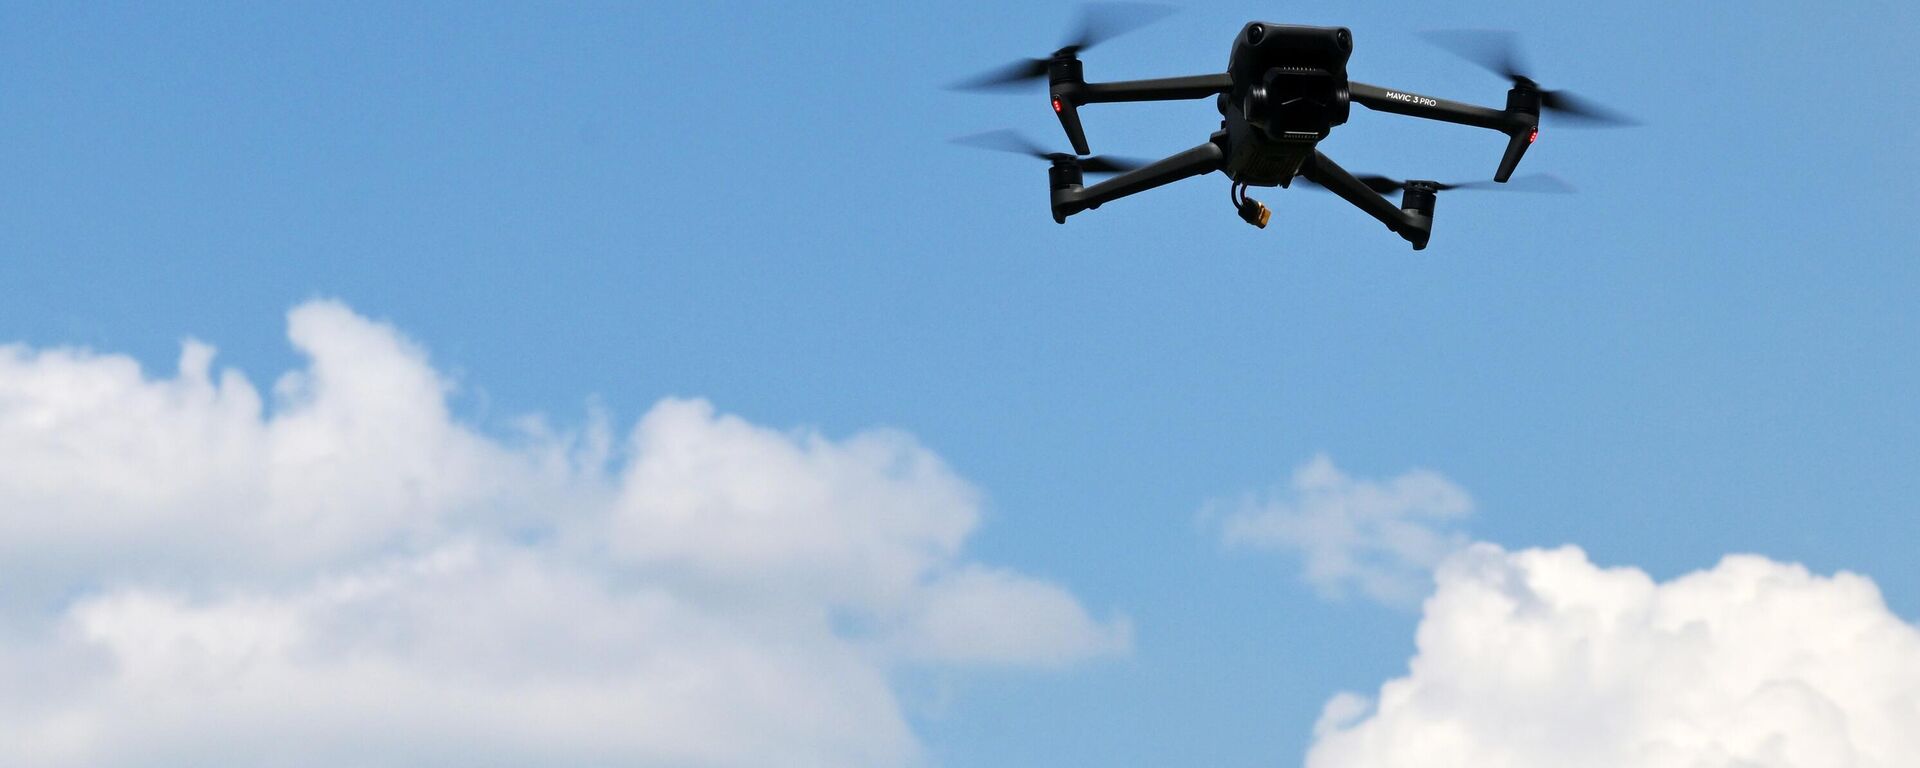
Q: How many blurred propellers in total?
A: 4